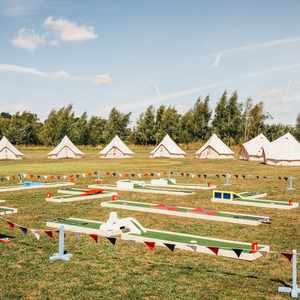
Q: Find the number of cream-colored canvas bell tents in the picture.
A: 7